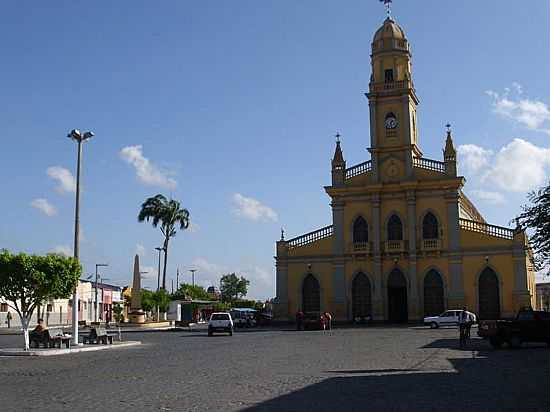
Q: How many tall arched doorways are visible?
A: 5